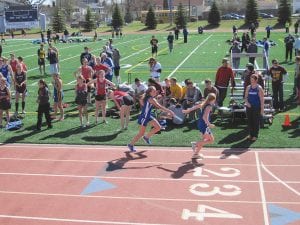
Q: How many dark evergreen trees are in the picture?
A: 8